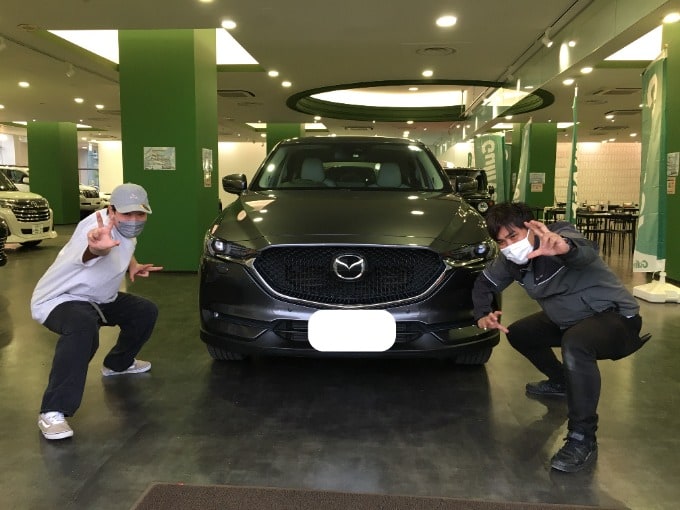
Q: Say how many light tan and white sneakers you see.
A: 2